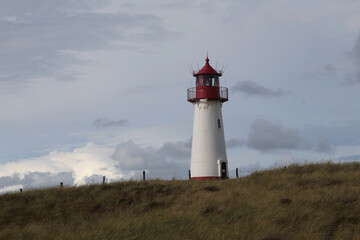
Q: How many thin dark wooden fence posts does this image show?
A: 6